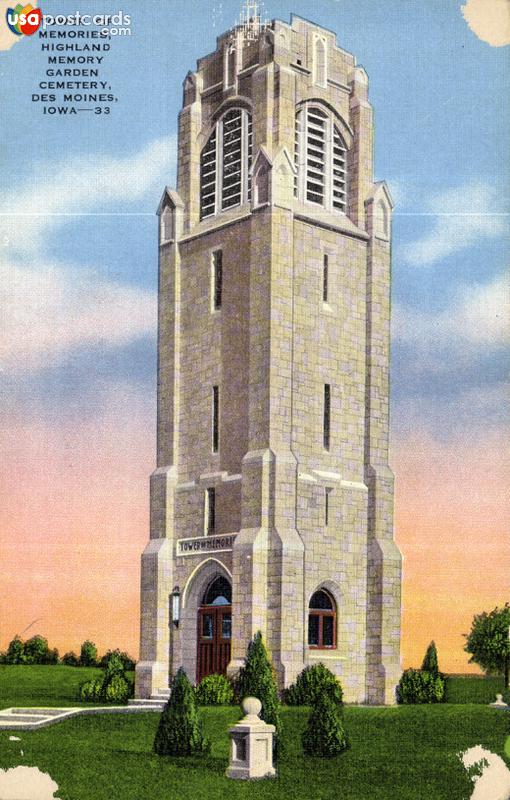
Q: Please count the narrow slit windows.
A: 6